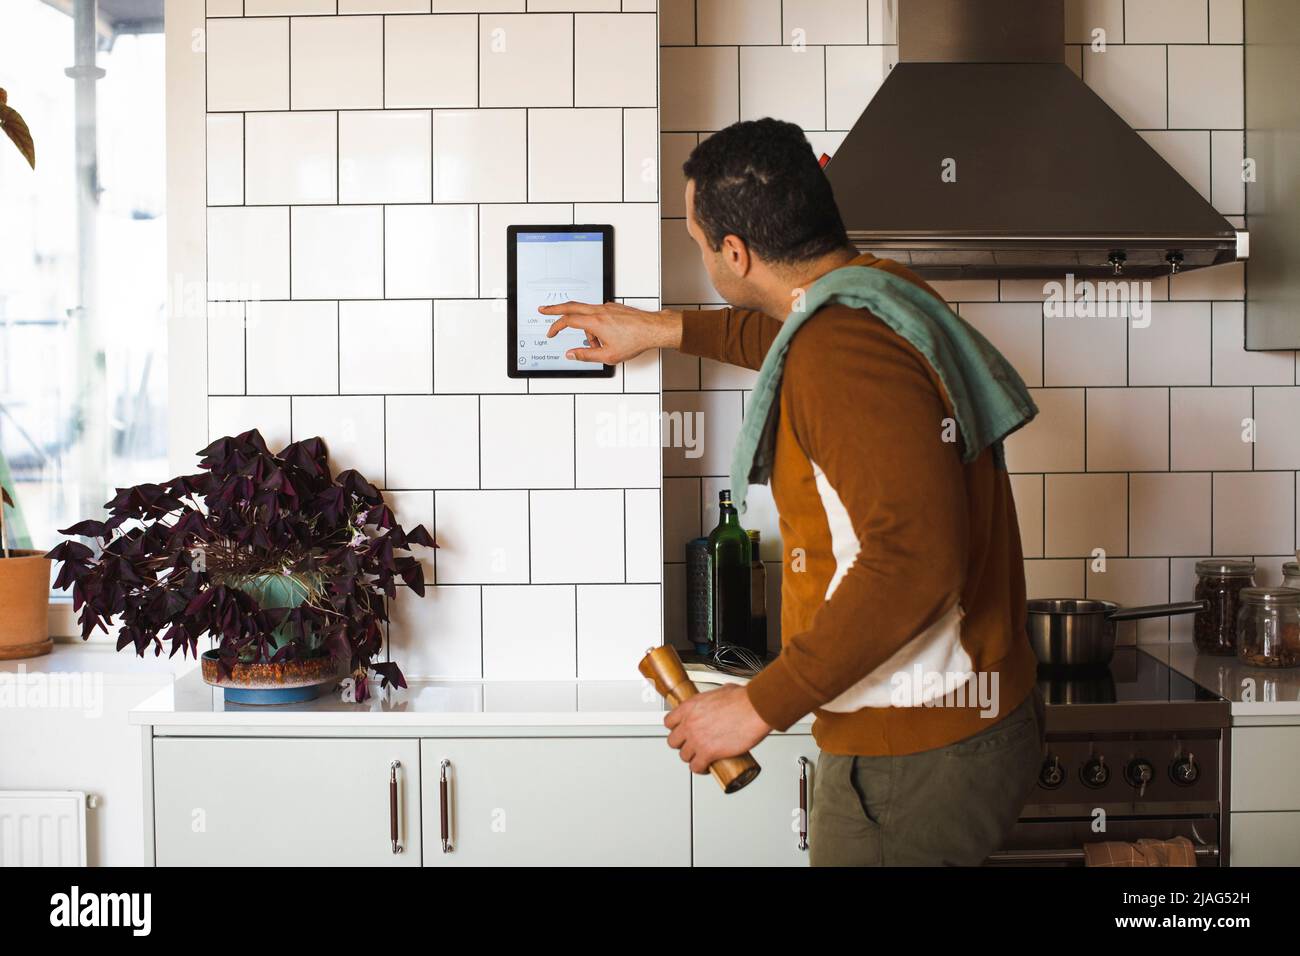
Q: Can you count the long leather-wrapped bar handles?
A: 3